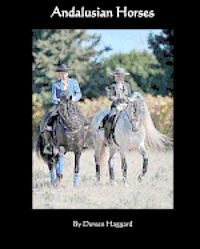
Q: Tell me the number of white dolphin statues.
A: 0